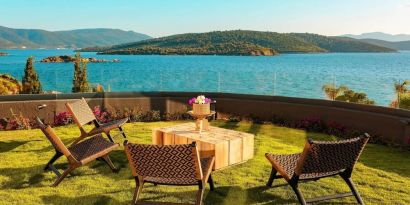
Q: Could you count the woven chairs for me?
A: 4